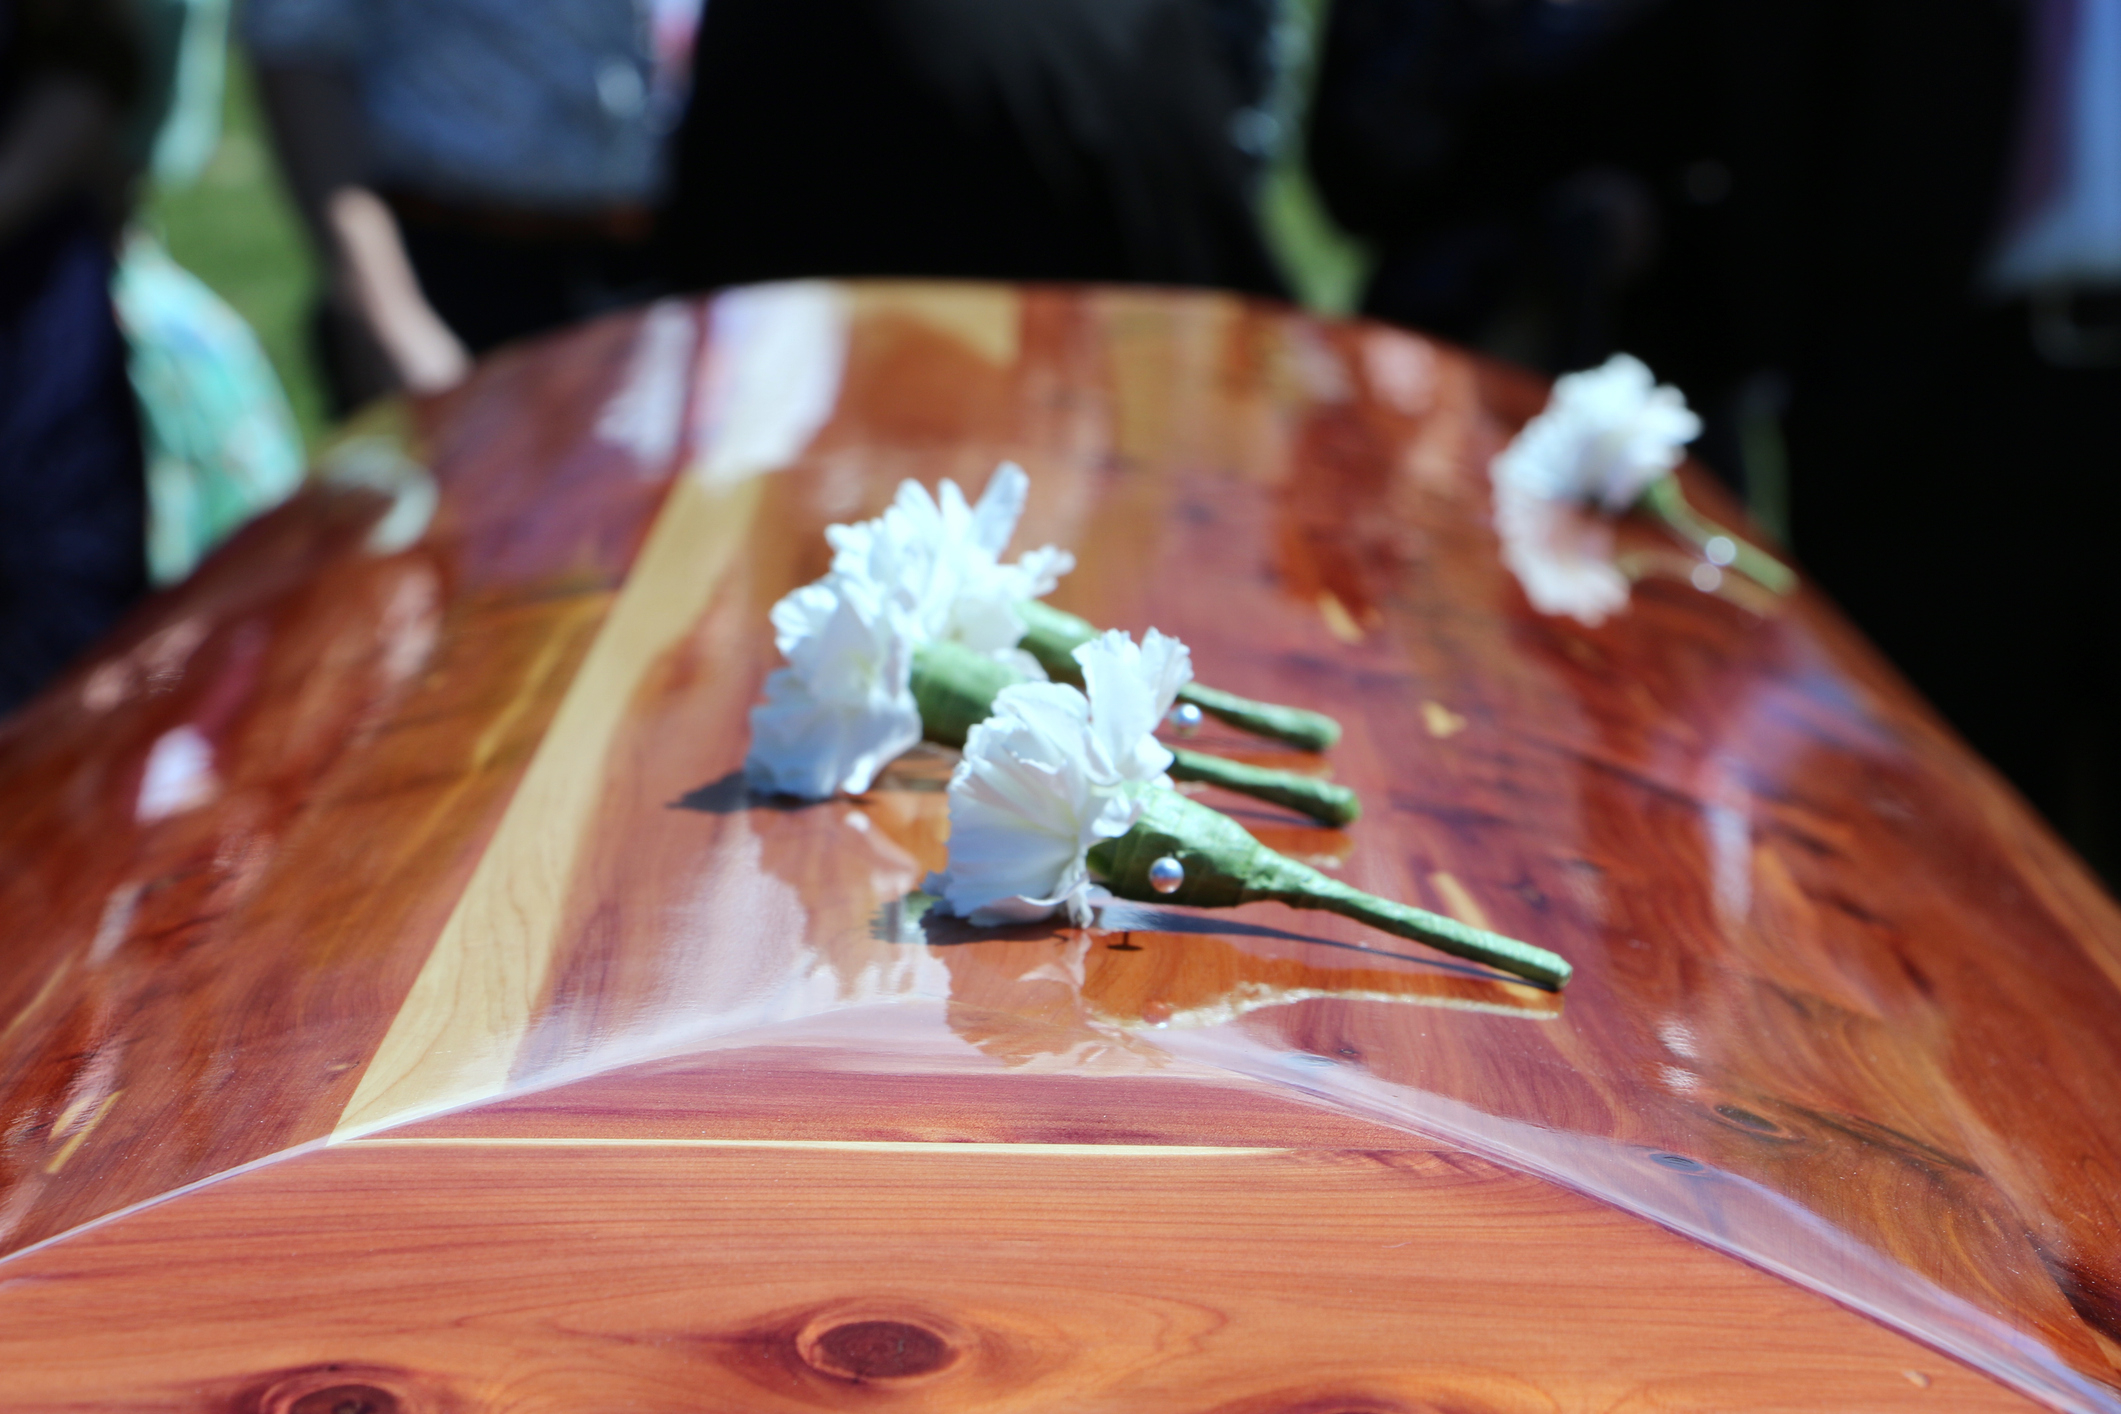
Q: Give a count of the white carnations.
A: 4